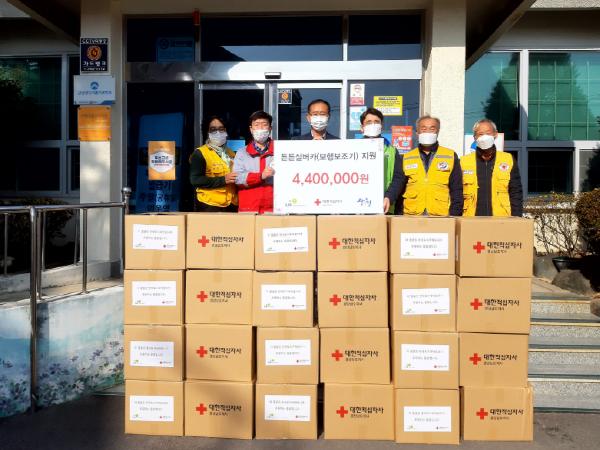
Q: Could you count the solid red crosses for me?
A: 13